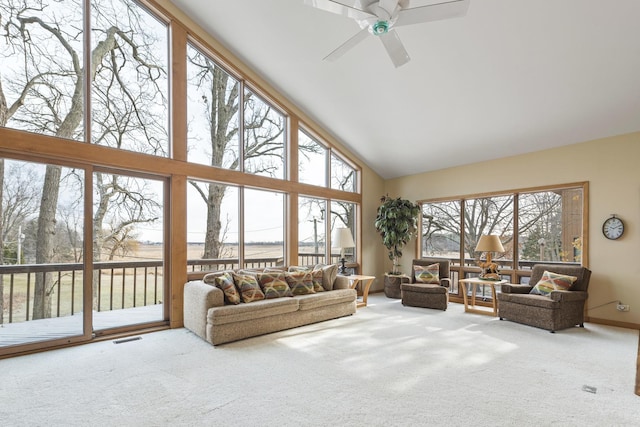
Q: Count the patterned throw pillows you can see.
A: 7